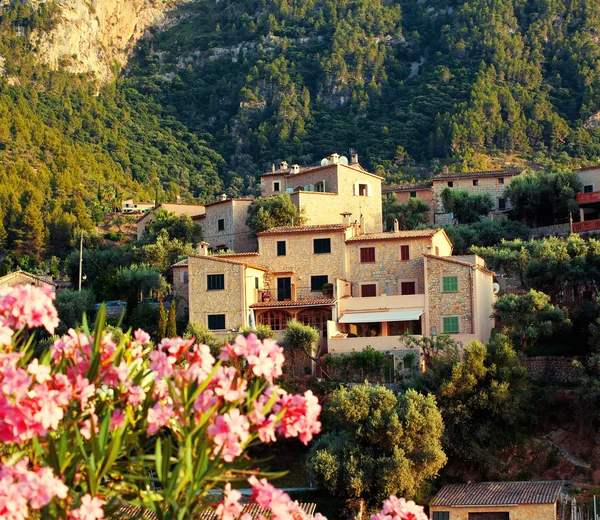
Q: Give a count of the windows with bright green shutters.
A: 2